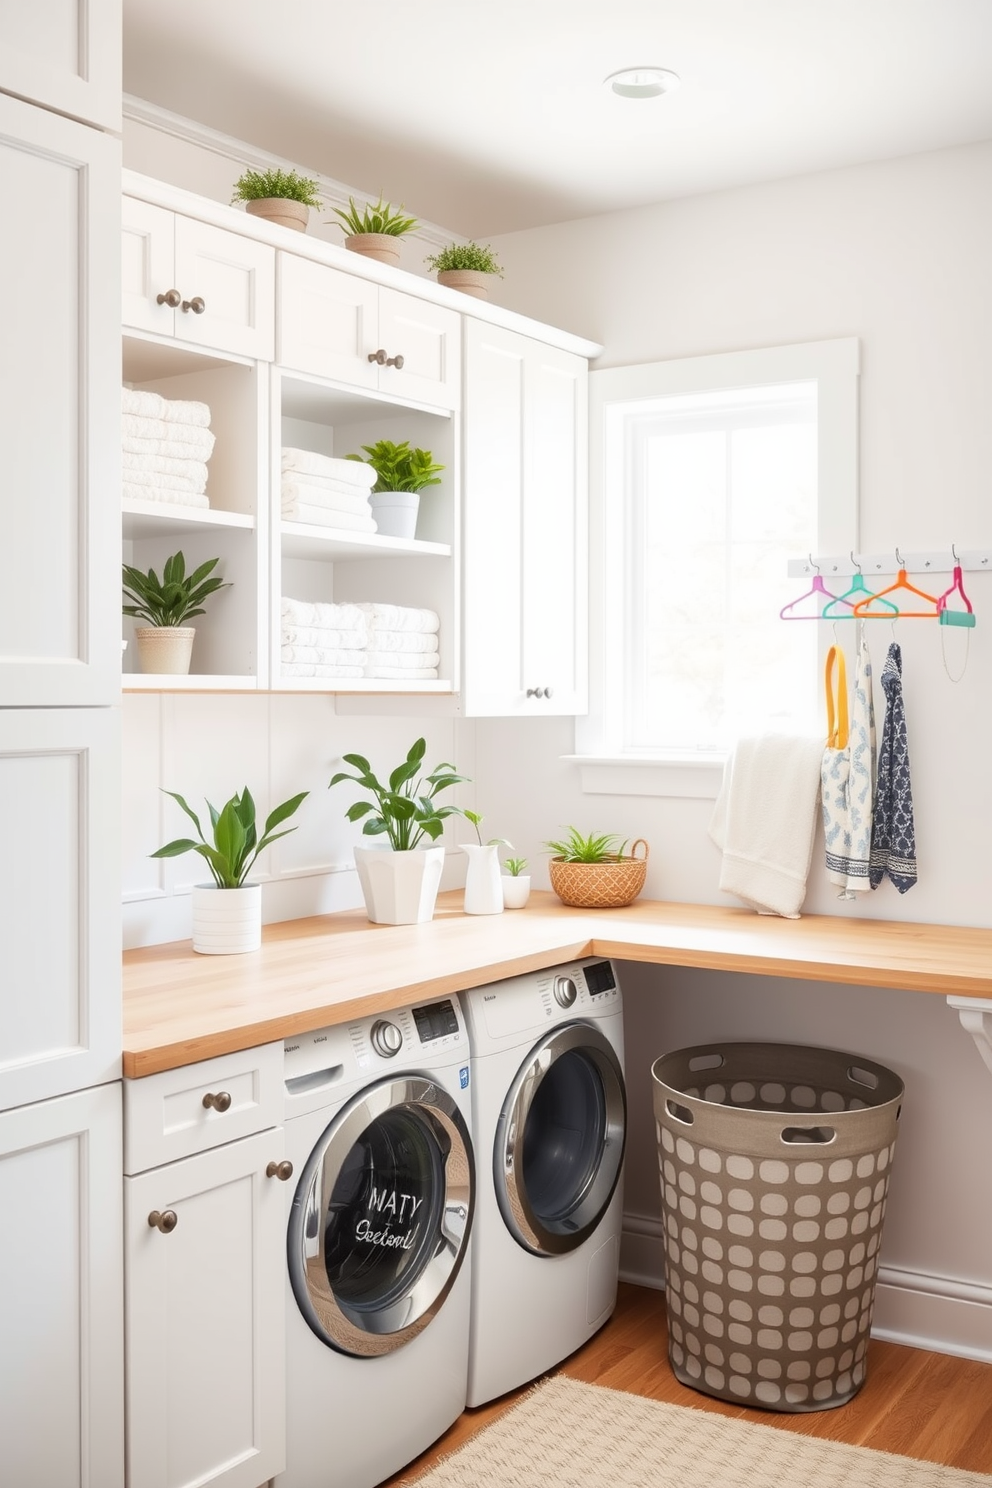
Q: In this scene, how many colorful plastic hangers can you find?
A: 4